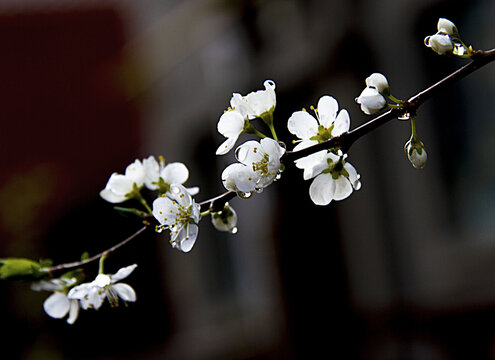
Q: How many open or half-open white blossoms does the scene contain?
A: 10